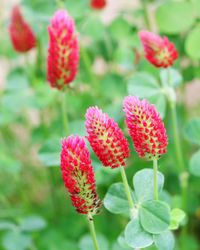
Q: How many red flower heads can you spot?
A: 7